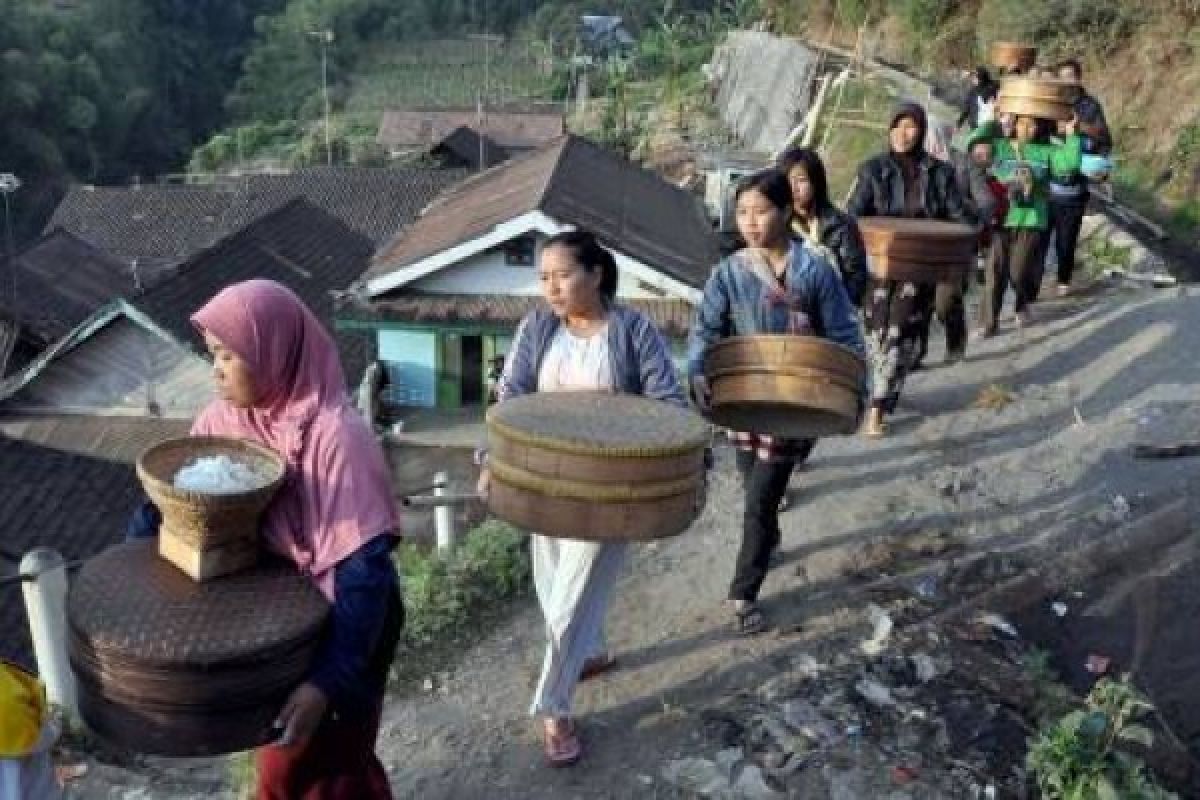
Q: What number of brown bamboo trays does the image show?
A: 6